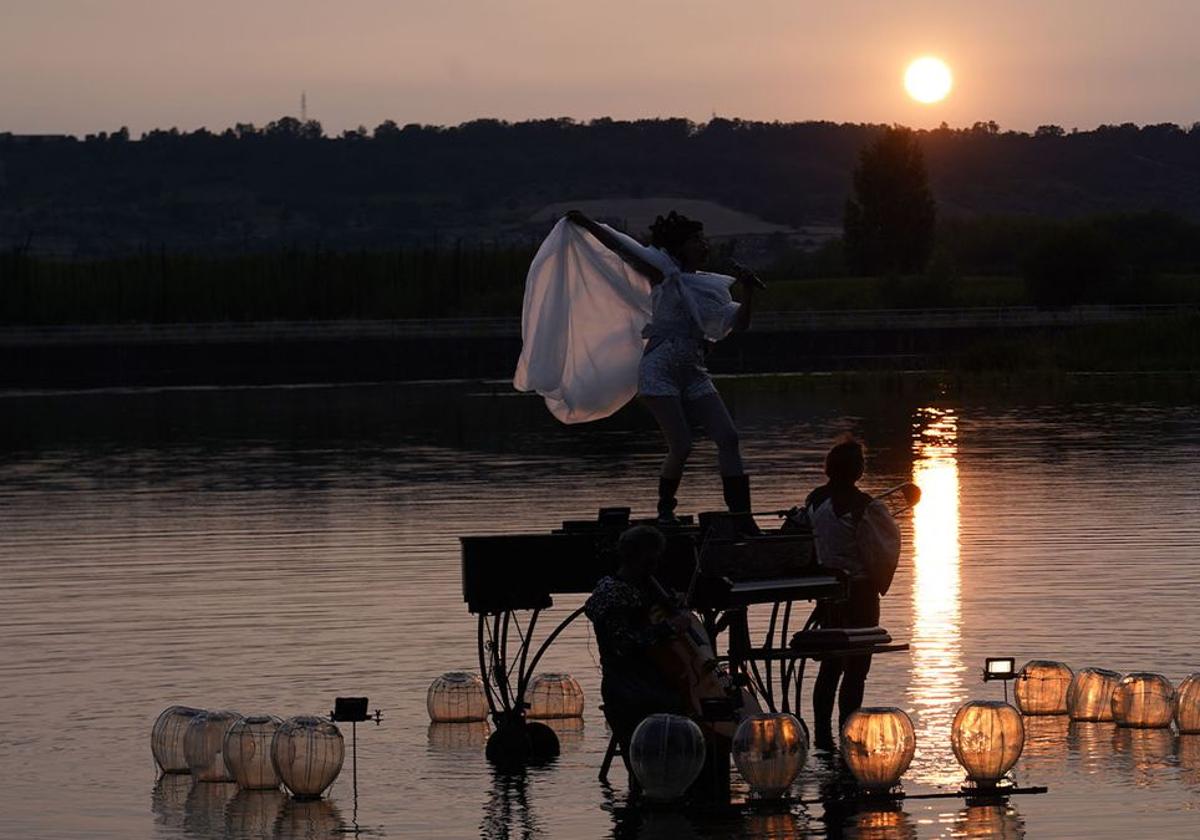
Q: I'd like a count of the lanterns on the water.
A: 14